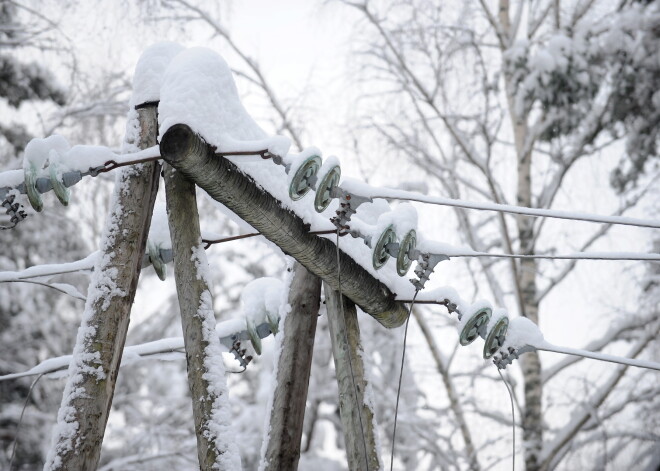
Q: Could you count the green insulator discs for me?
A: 11